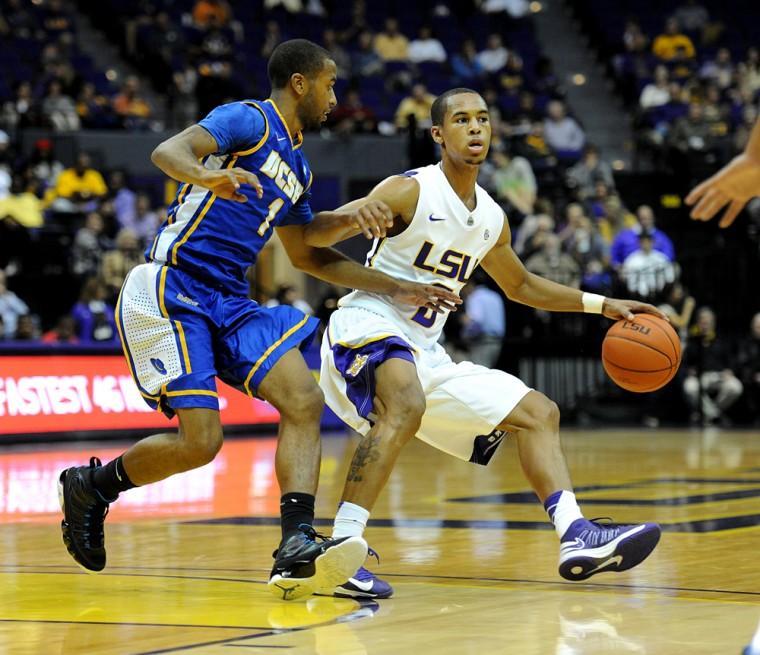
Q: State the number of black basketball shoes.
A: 2